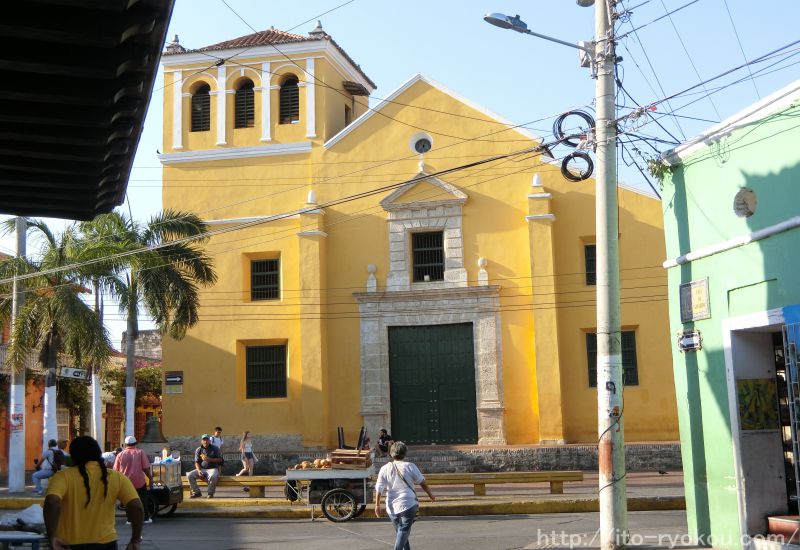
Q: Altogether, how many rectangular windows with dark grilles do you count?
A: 5